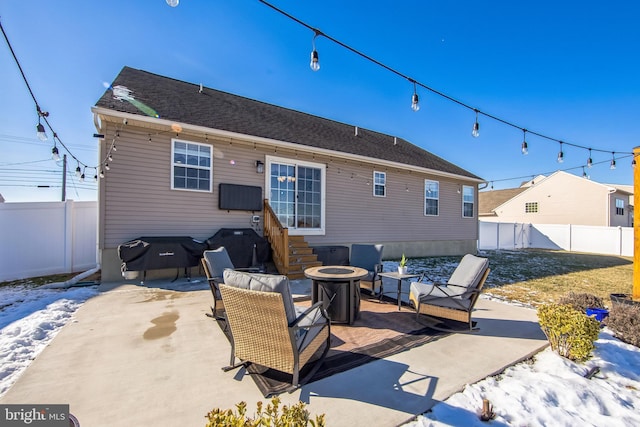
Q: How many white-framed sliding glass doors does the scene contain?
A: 1